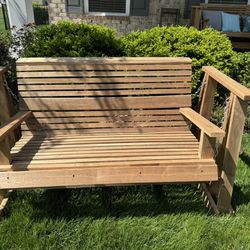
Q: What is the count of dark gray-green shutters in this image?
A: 3